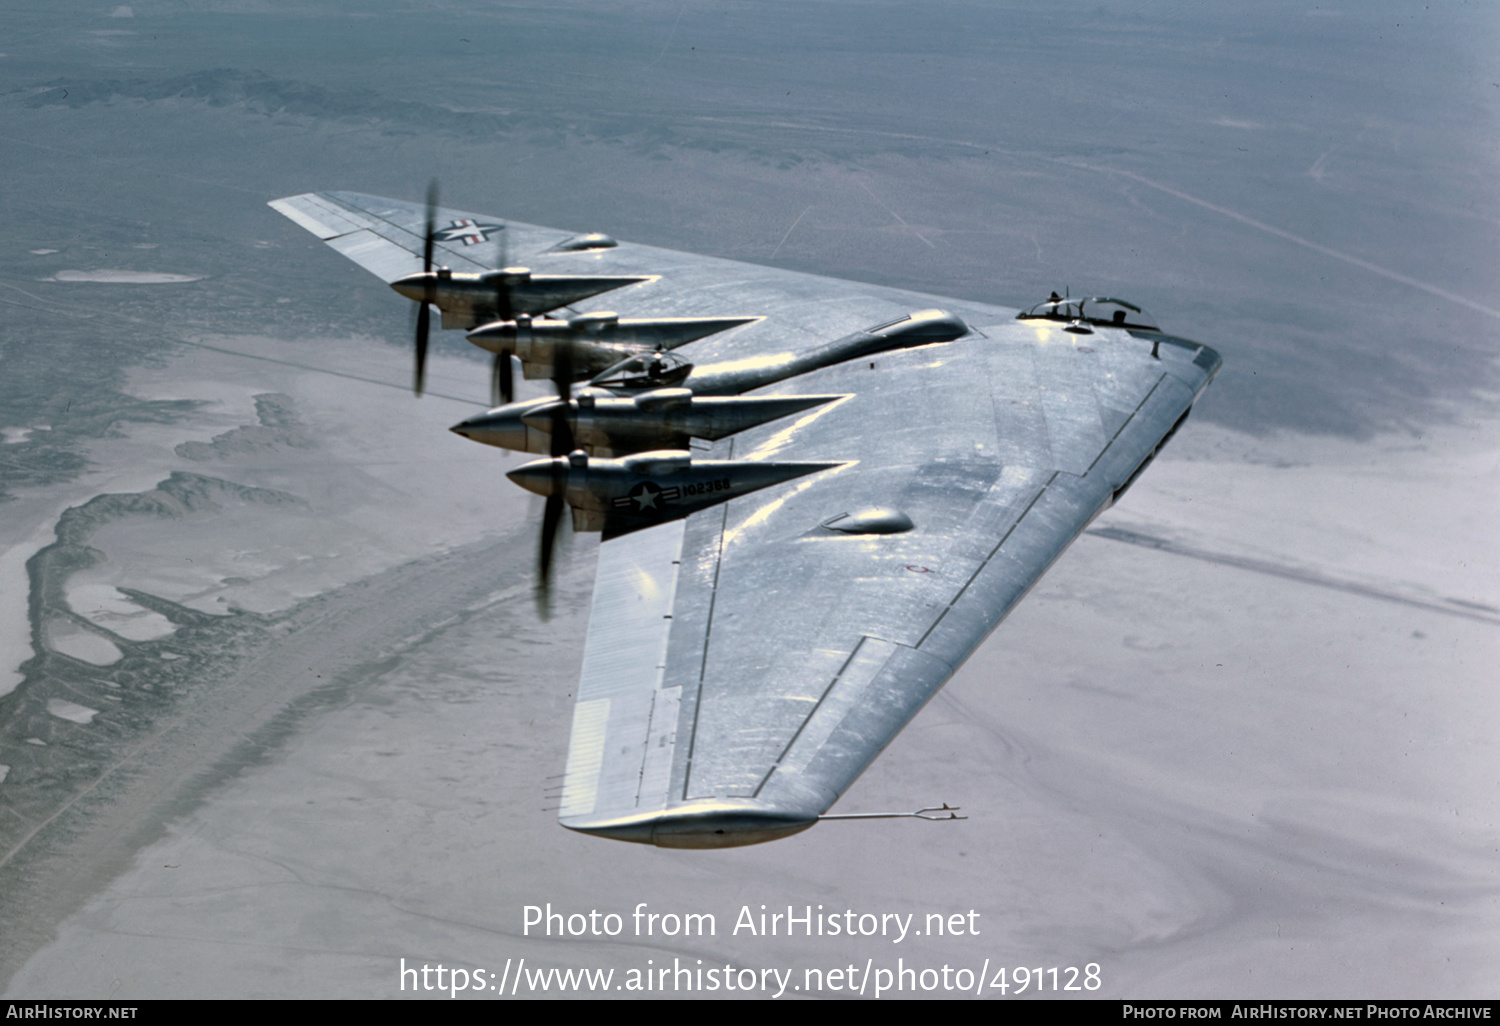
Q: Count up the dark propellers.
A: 4